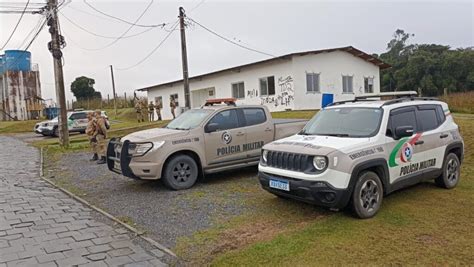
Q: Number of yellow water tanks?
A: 0